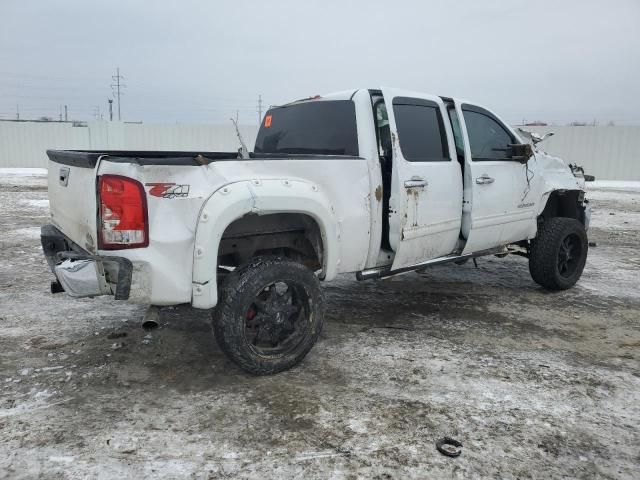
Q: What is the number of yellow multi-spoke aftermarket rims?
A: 0